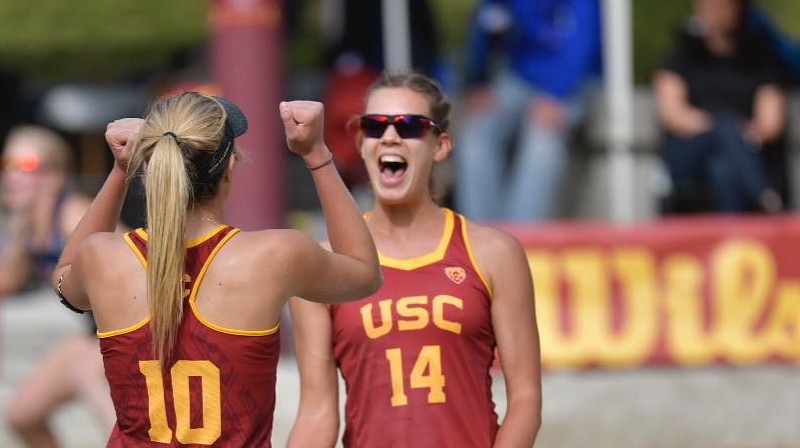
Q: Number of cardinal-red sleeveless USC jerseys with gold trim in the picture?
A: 2